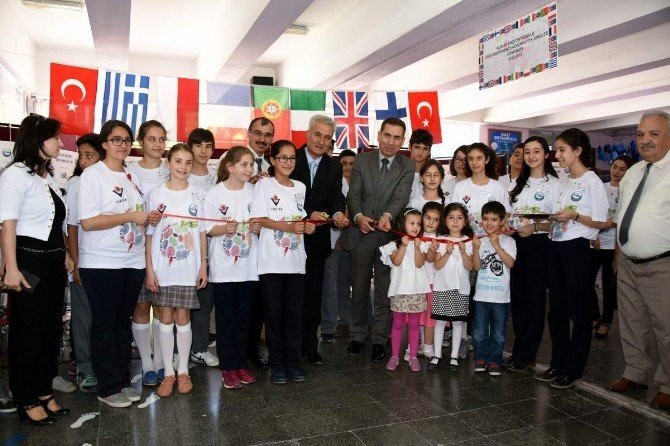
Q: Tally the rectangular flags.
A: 9